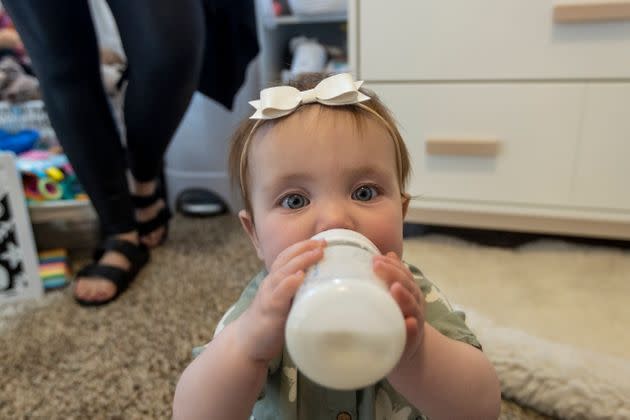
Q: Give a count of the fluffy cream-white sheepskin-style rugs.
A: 1